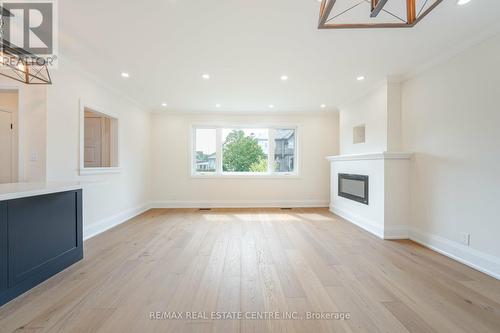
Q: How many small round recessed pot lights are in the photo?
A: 9